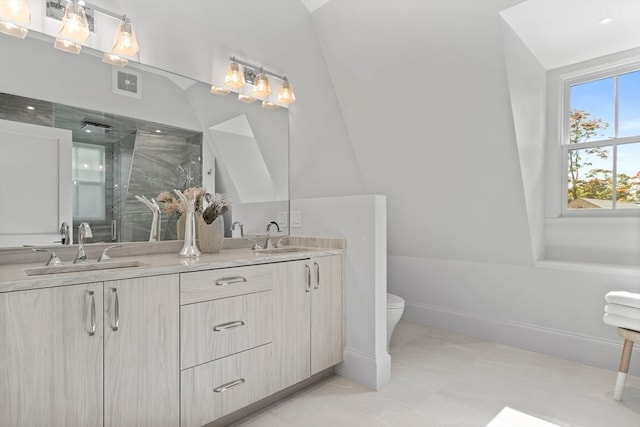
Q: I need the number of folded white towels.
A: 3